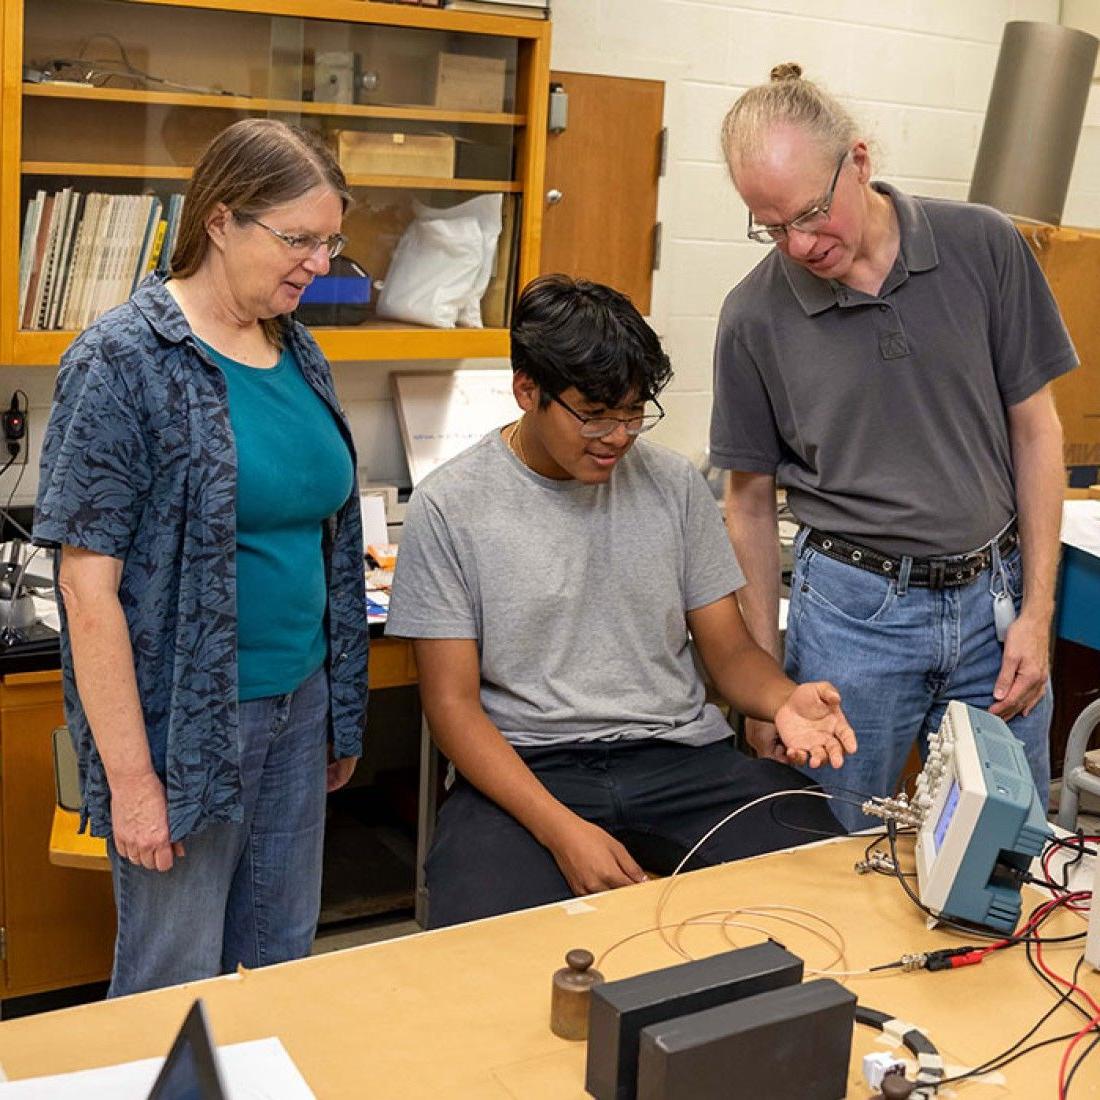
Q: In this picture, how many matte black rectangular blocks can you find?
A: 2